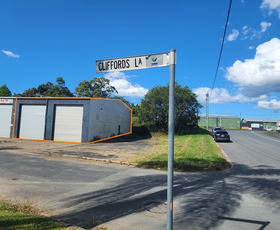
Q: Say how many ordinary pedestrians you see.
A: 0